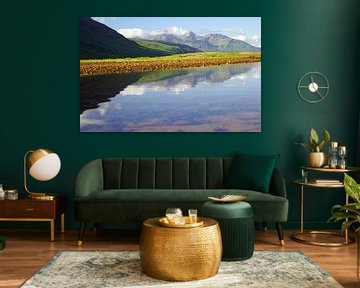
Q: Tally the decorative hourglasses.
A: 2